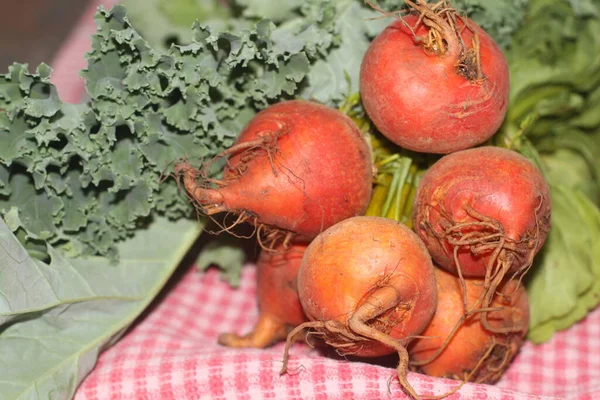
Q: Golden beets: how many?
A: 6